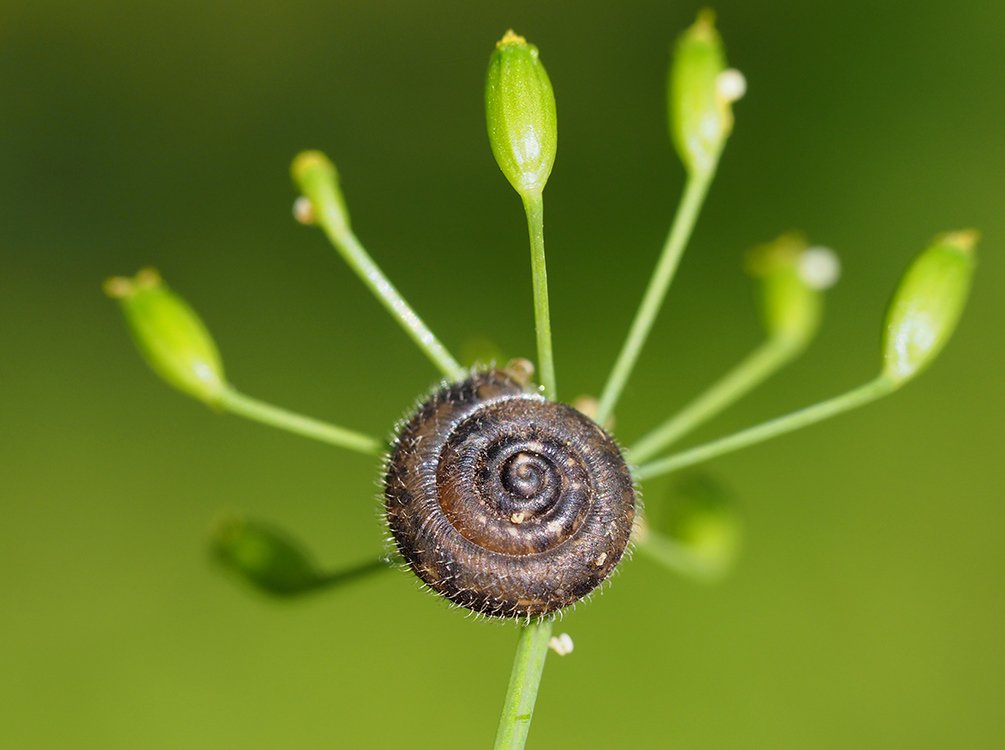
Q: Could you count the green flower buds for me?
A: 8